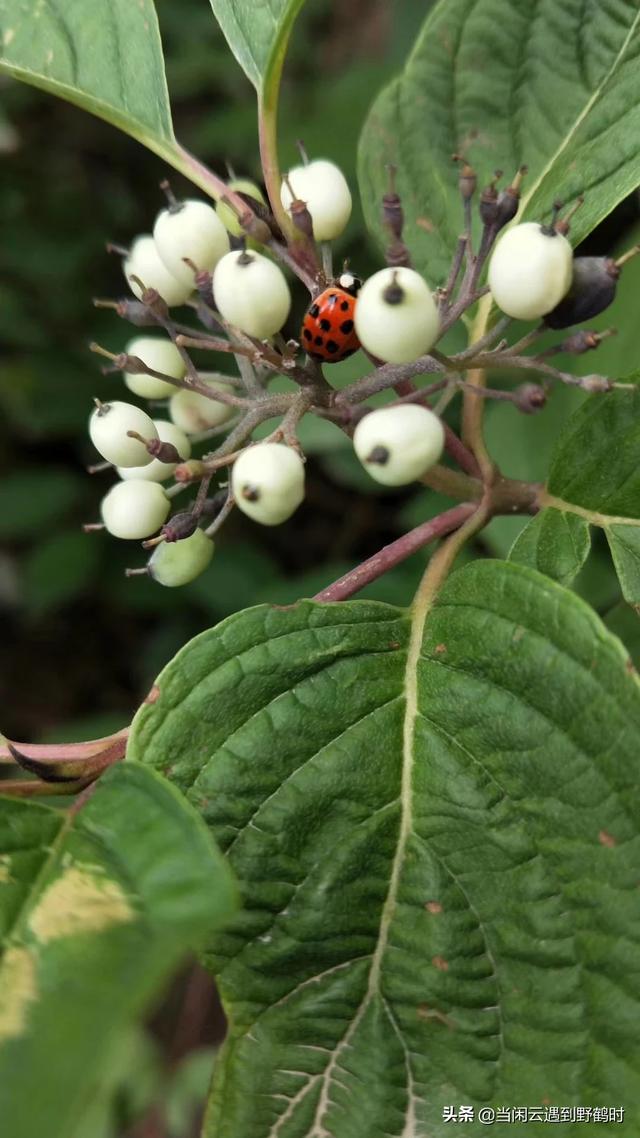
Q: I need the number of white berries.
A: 13